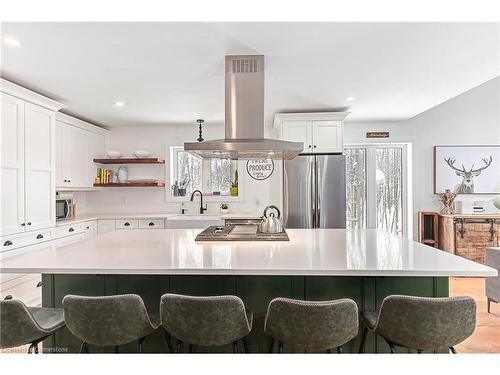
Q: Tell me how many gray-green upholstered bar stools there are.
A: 5